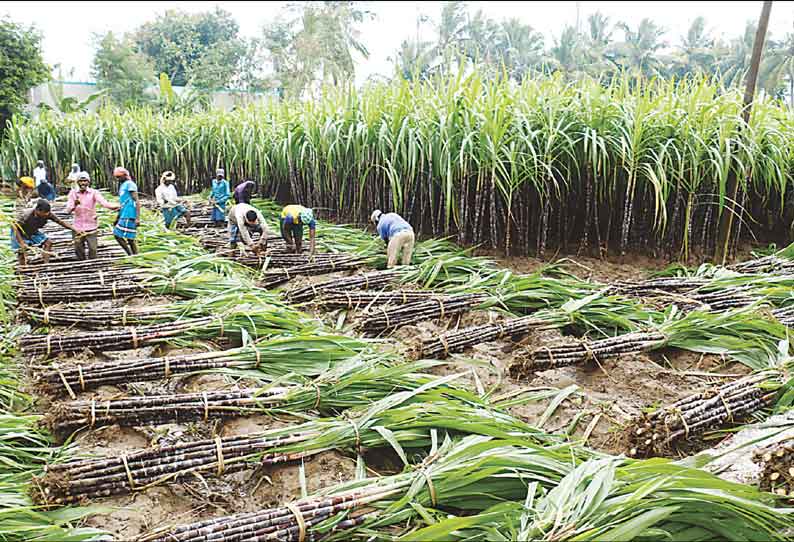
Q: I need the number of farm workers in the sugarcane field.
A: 13